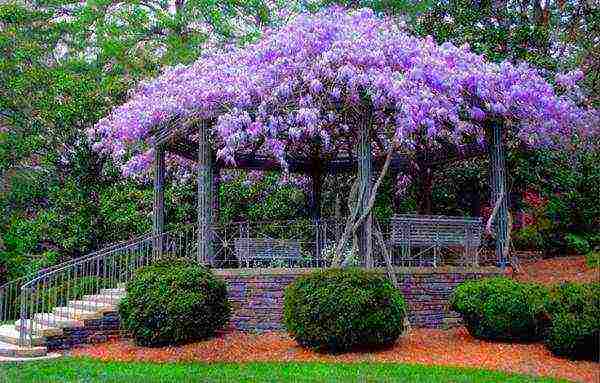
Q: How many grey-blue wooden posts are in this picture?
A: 4